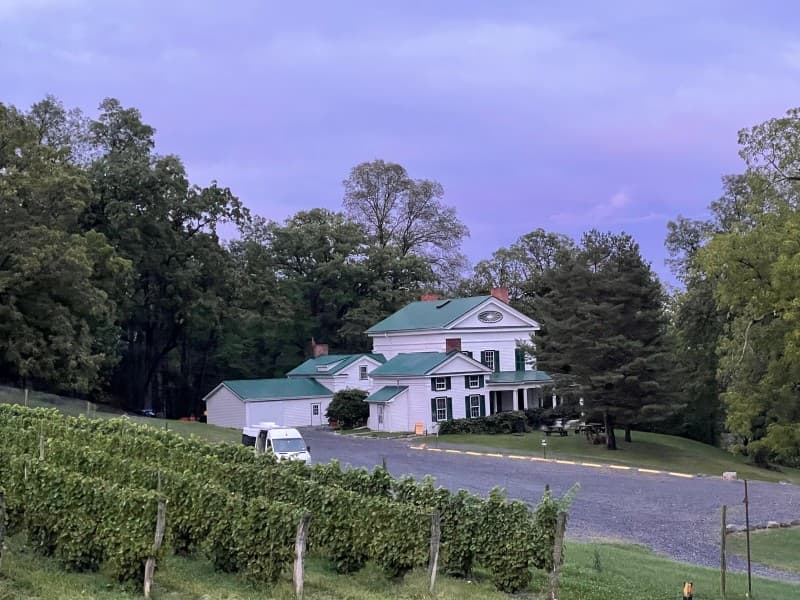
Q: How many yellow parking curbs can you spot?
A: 12